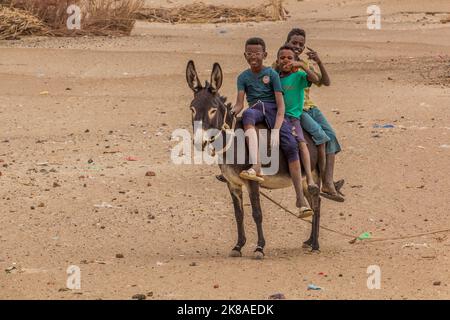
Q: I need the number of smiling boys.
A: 3